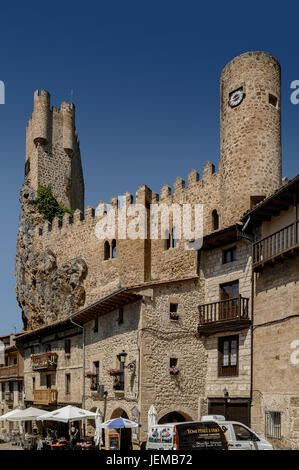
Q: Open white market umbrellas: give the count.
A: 3